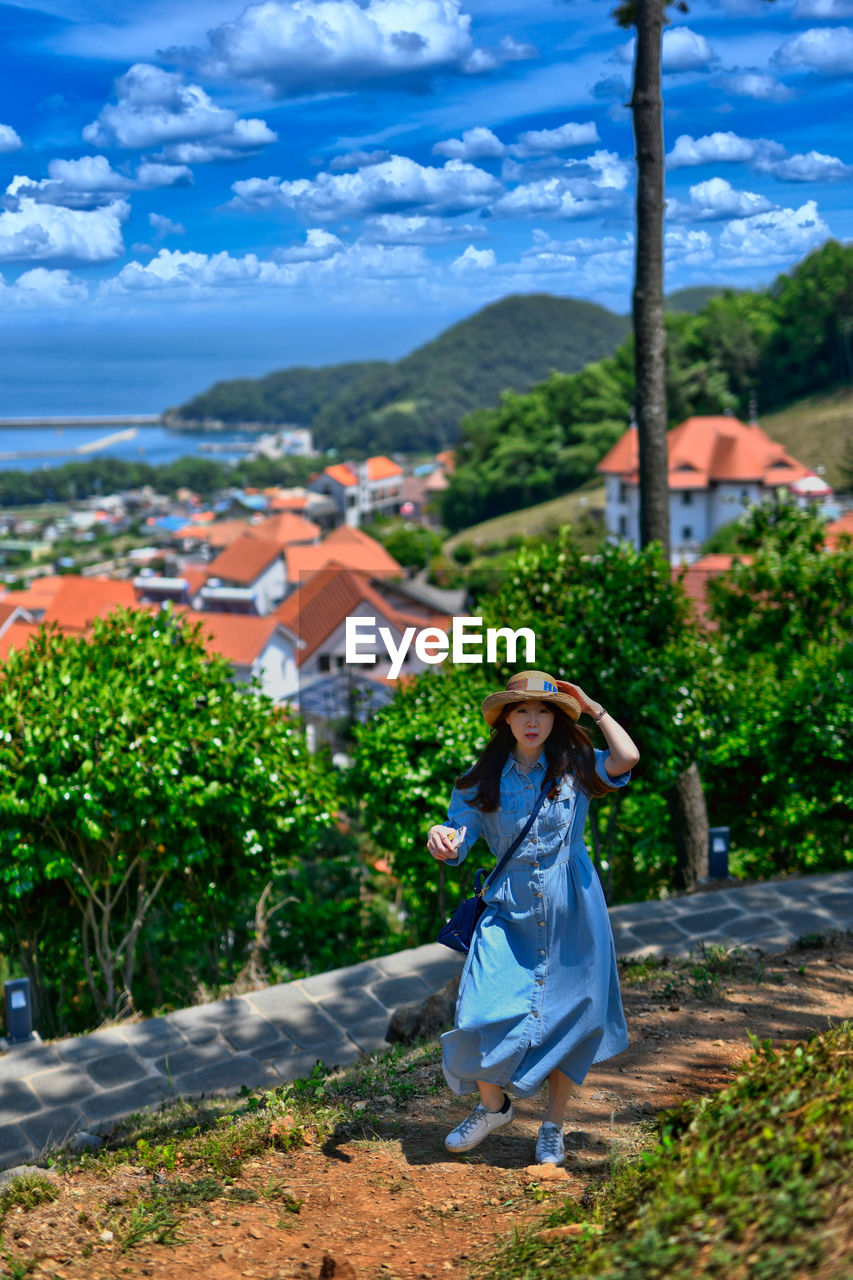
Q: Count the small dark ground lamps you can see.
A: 2